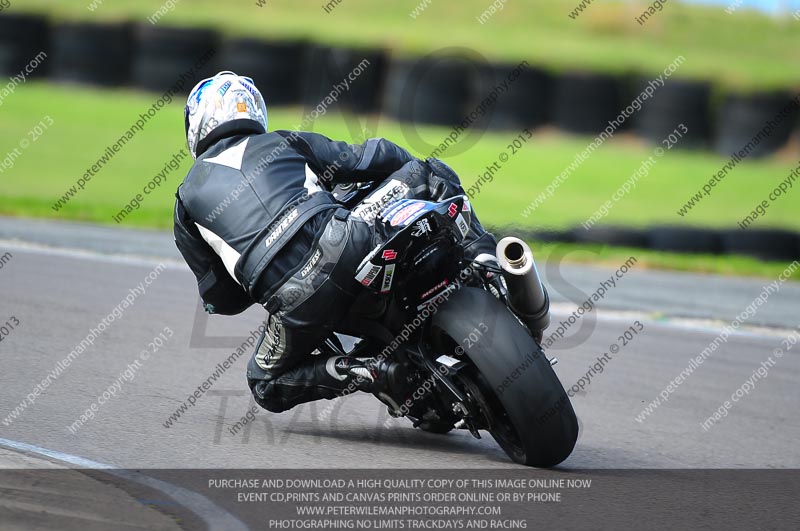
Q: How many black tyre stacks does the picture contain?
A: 10